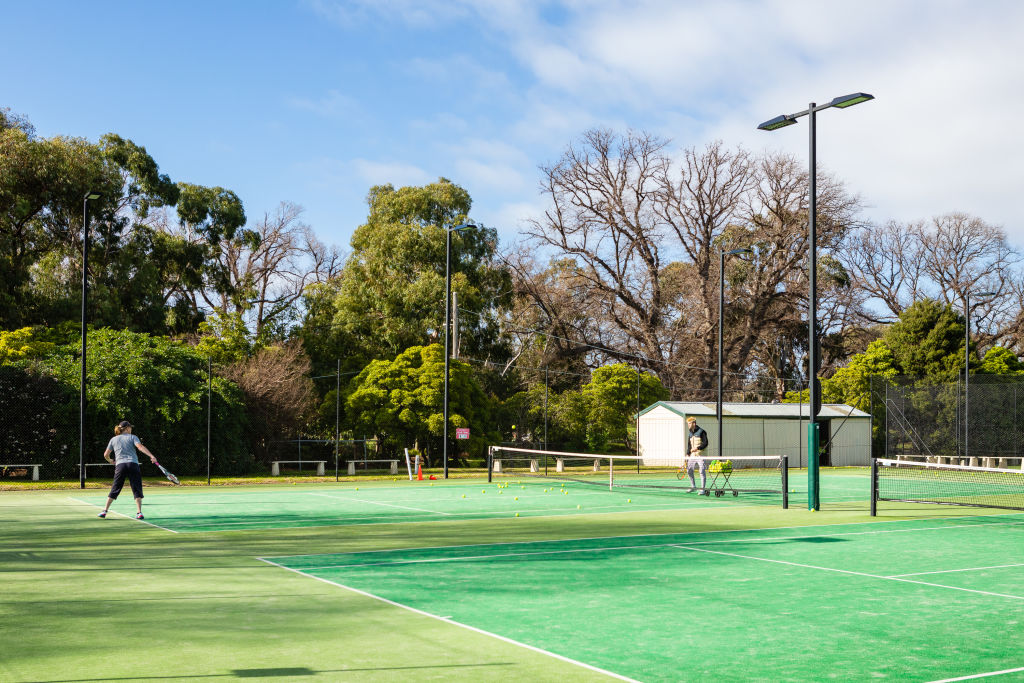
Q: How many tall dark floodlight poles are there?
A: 5